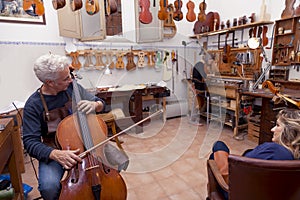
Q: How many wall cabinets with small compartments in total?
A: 1